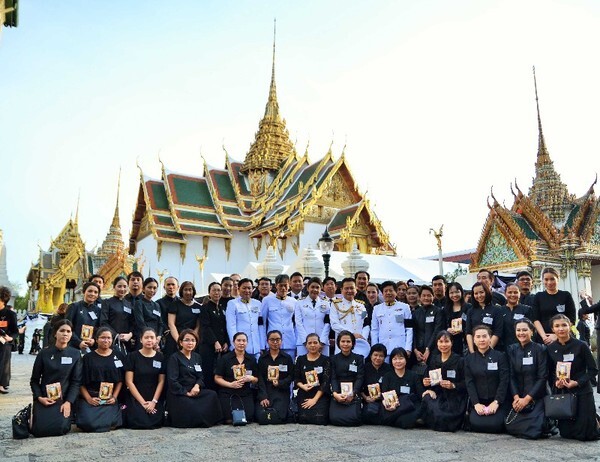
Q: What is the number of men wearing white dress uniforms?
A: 5